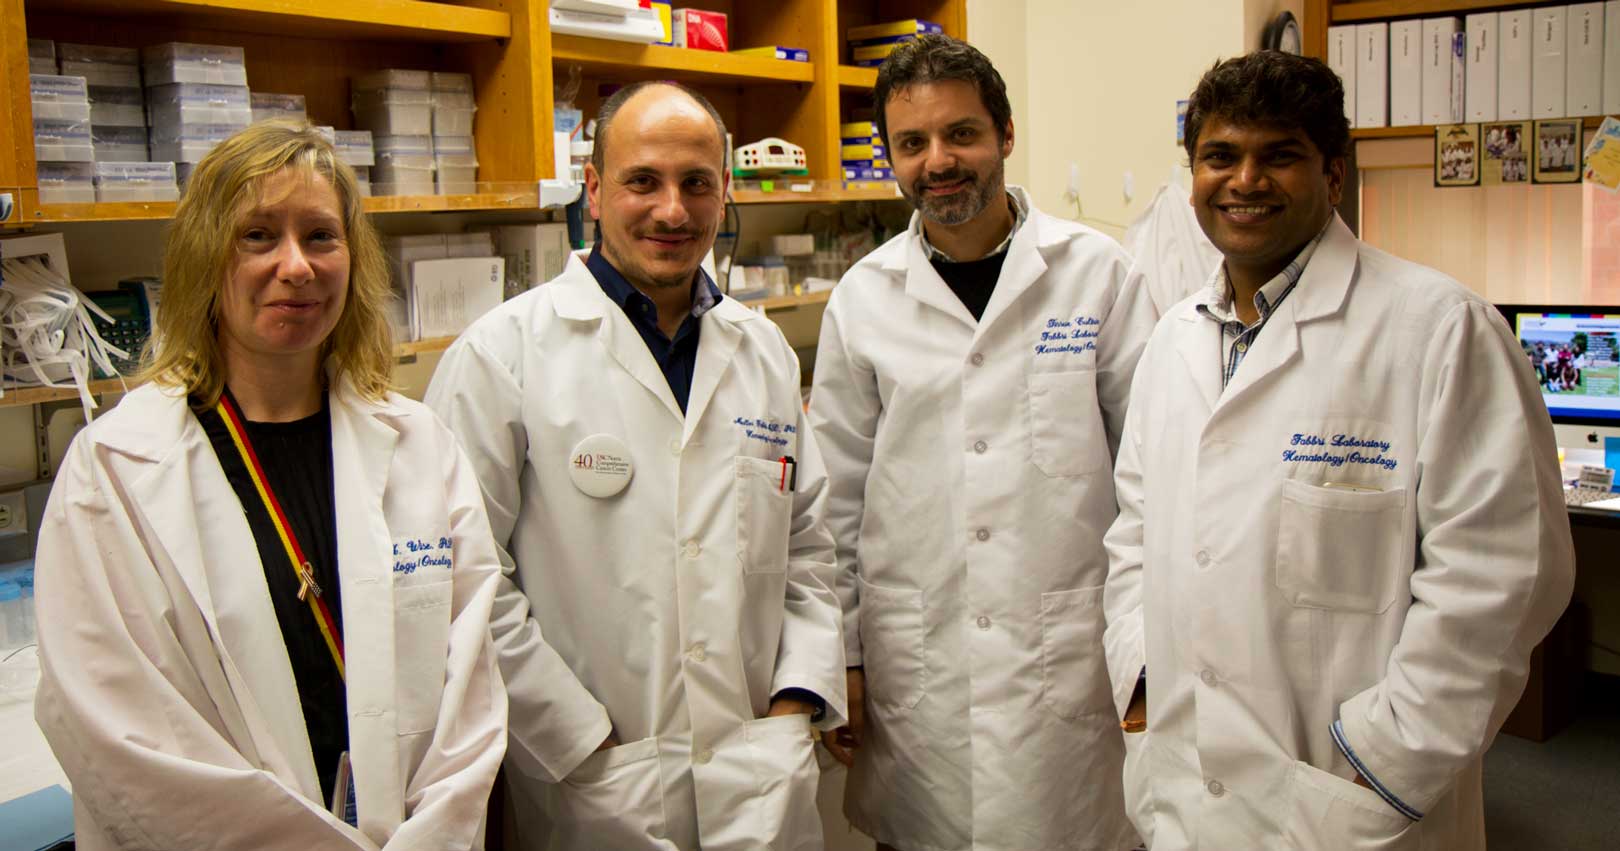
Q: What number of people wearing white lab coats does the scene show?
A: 4